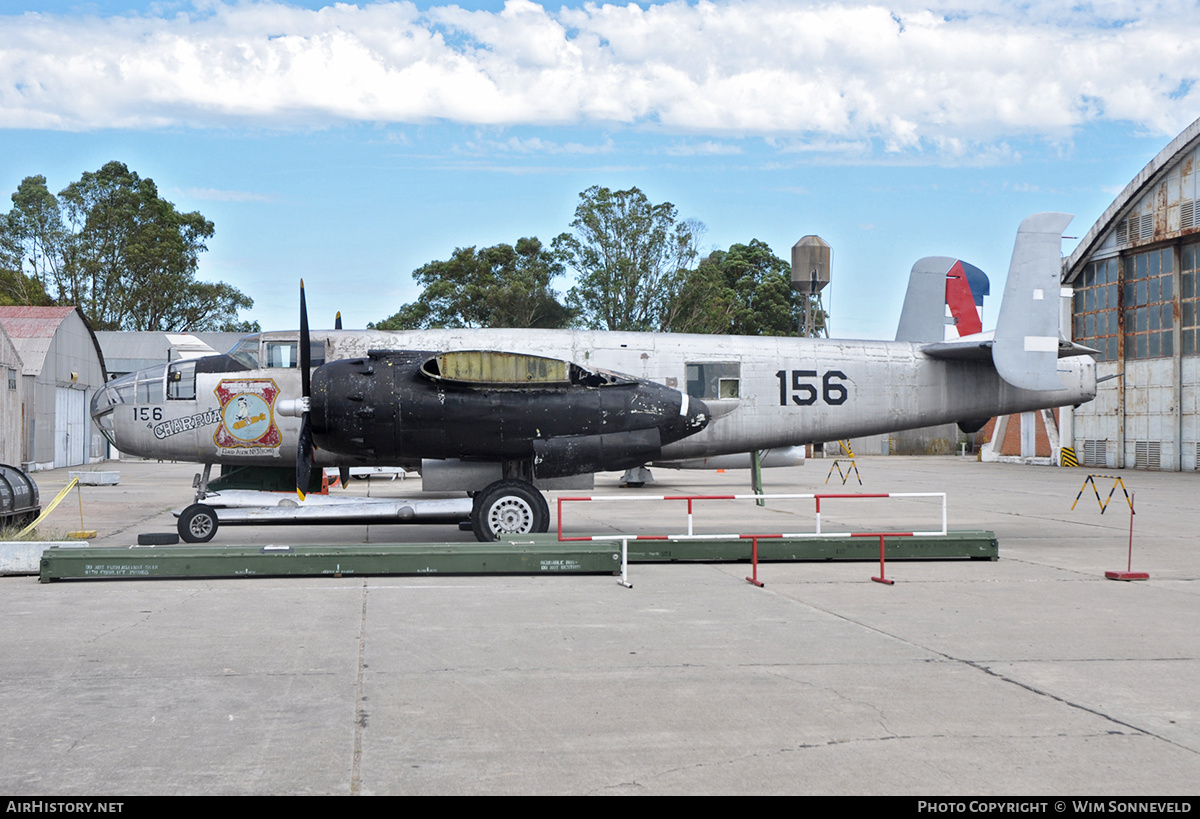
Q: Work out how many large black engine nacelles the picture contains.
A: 1